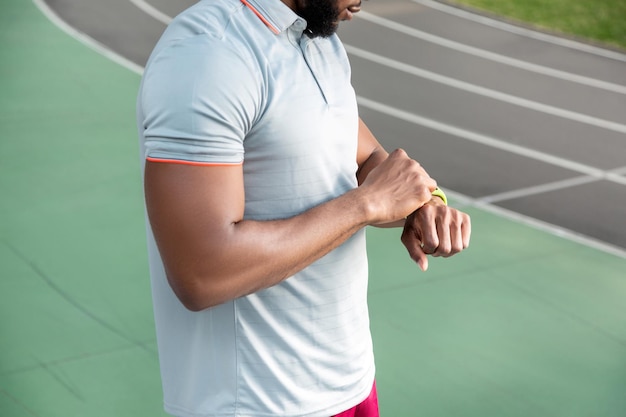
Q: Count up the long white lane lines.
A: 5